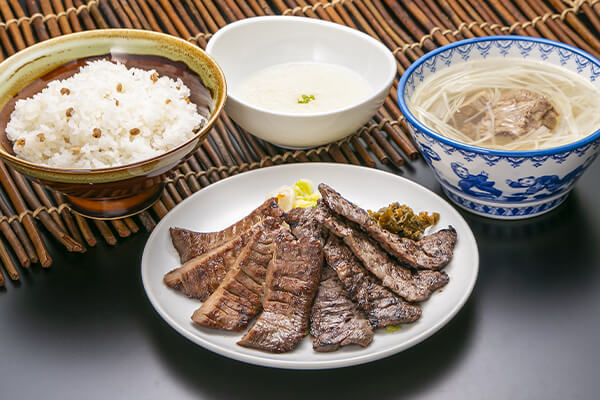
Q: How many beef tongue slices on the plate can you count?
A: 8